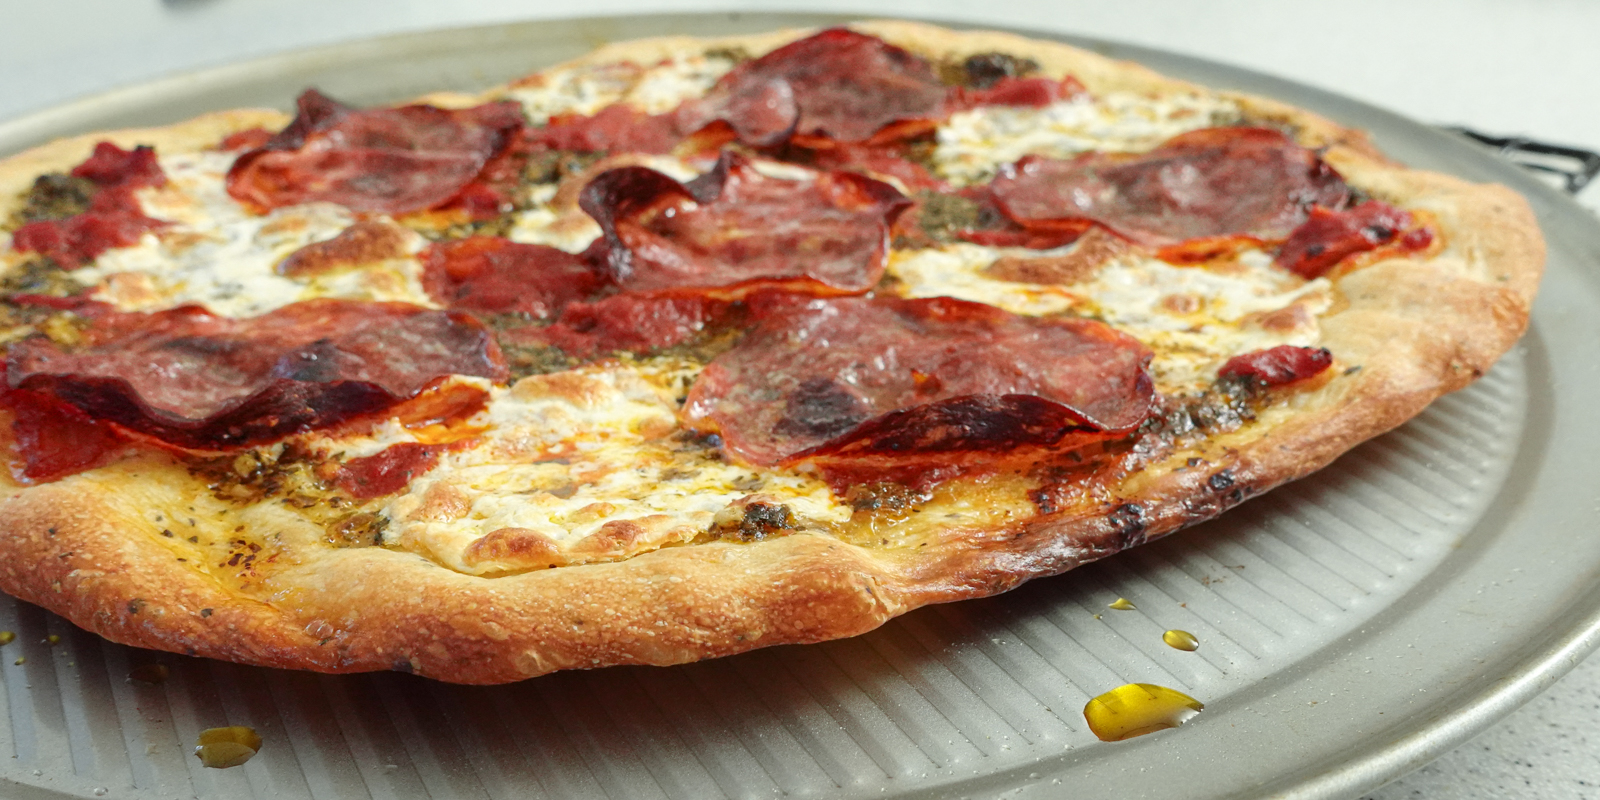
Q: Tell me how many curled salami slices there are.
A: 6